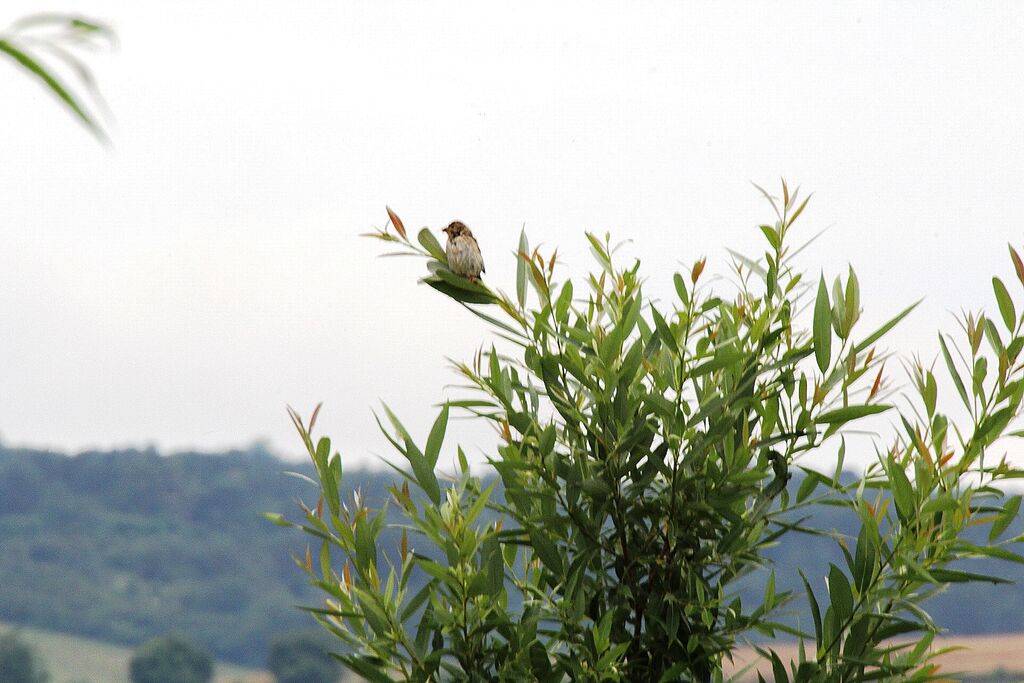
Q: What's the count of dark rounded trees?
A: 3